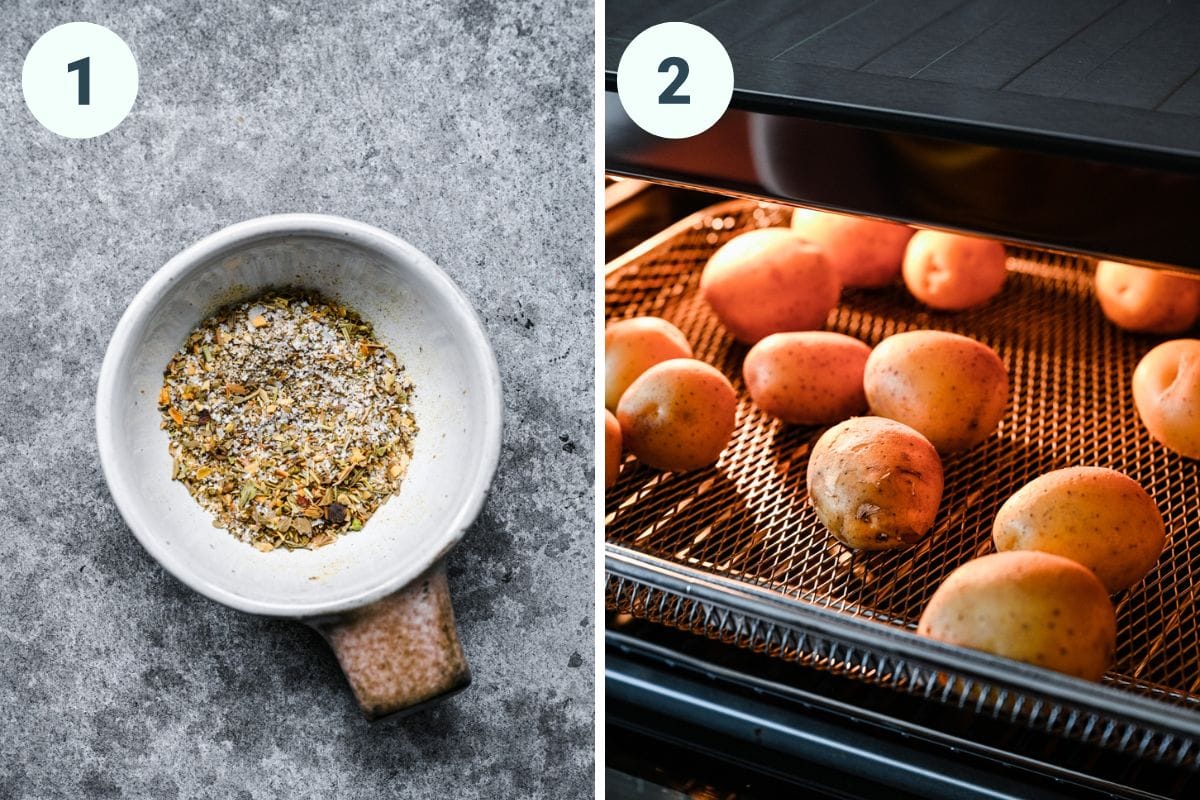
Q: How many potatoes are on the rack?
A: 13